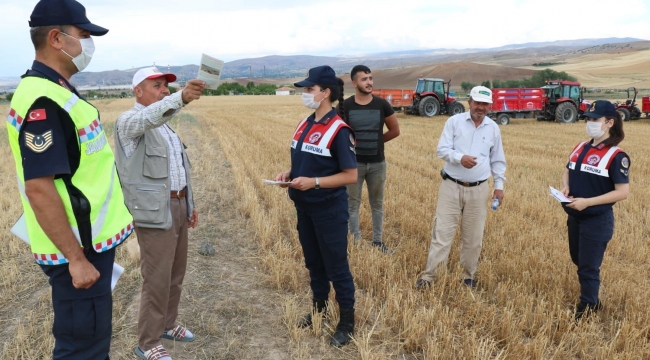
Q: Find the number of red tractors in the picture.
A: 3